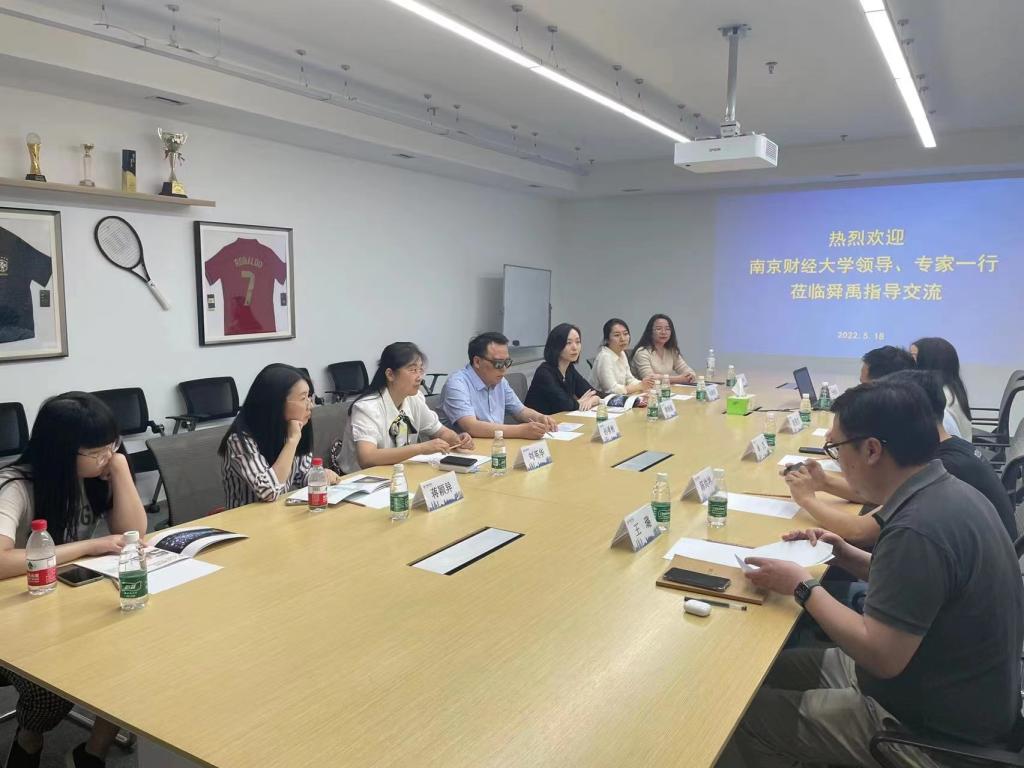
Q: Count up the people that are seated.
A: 11